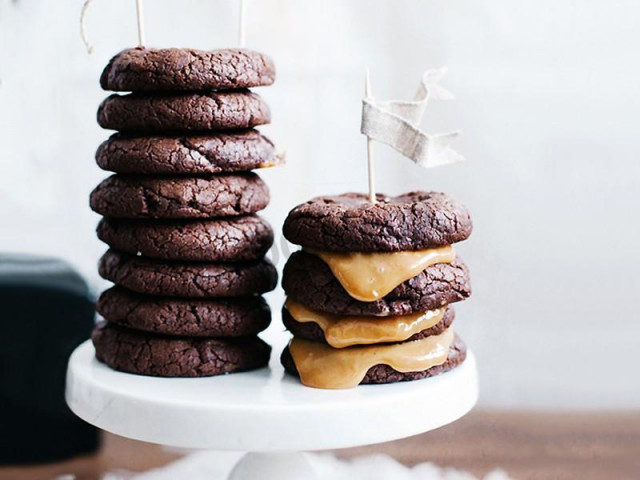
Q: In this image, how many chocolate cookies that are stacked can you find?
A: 12